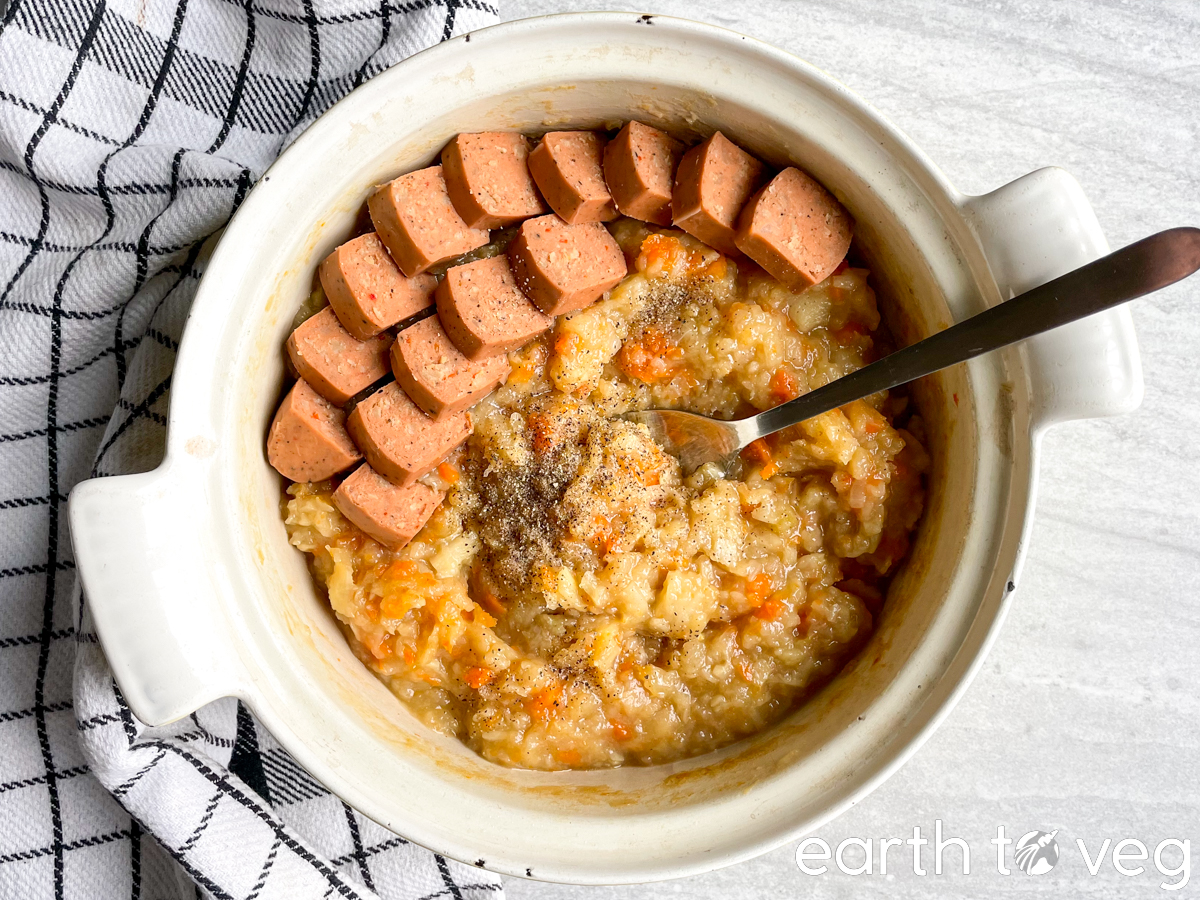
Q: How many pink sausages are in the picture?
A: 14